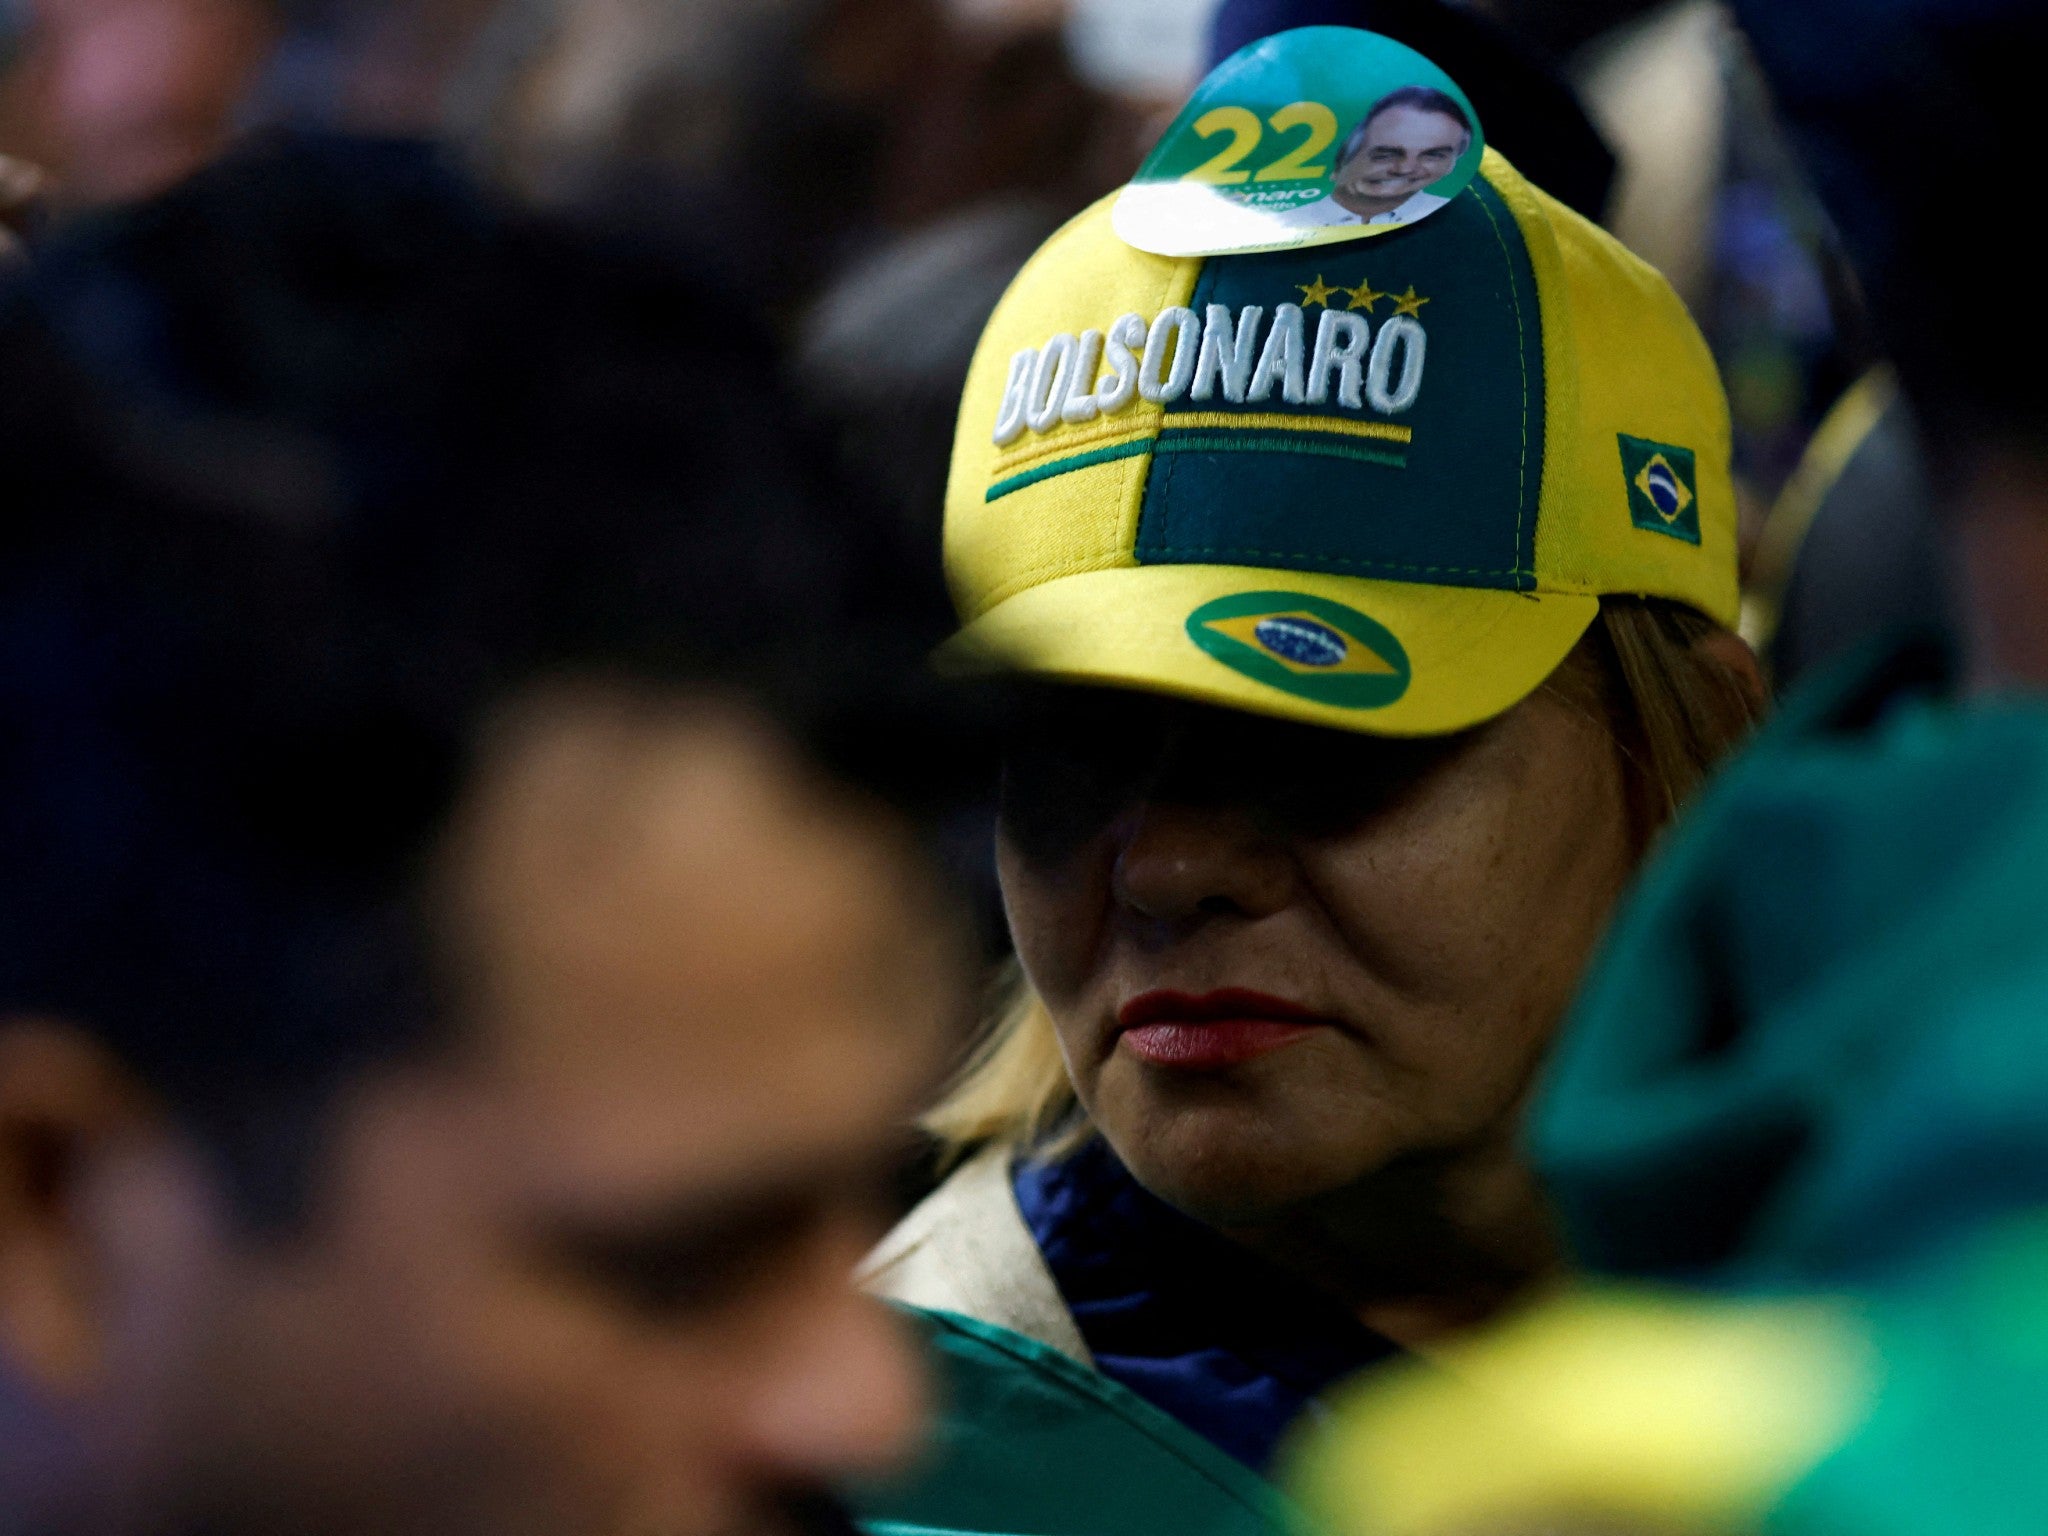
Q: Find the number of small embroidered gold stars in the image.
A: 3